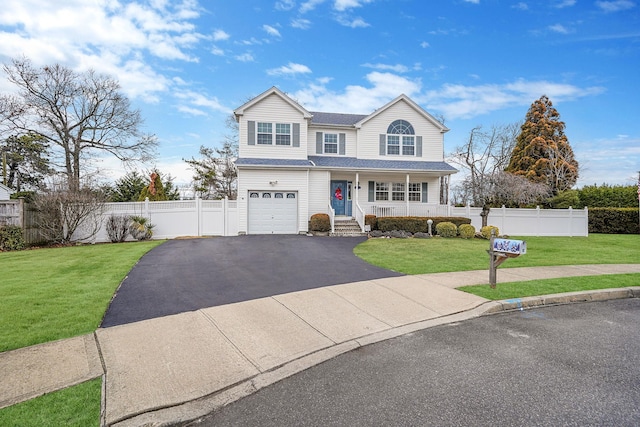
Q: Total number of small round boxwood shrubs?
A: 3